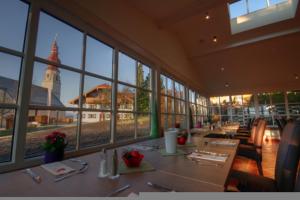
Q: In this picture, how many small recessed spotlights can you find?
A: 5